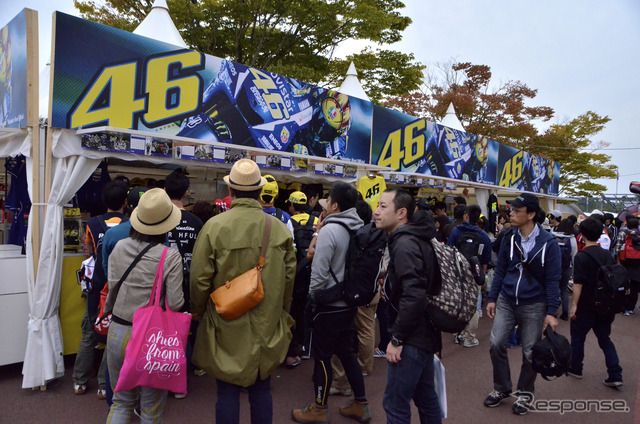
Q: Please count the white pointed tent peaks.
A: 3